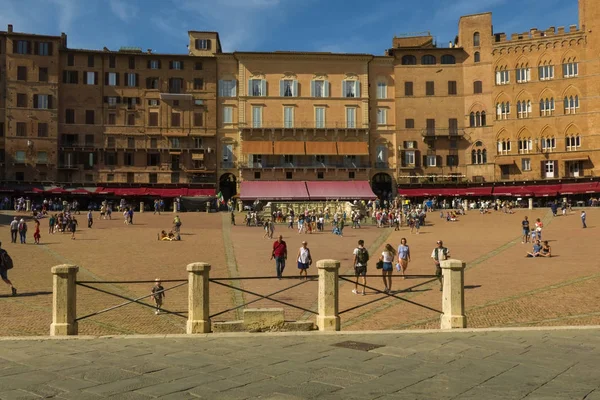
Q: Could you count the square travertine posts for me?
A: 4